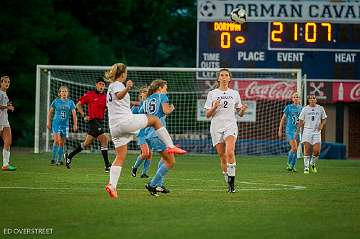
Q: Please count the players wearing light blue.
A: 4